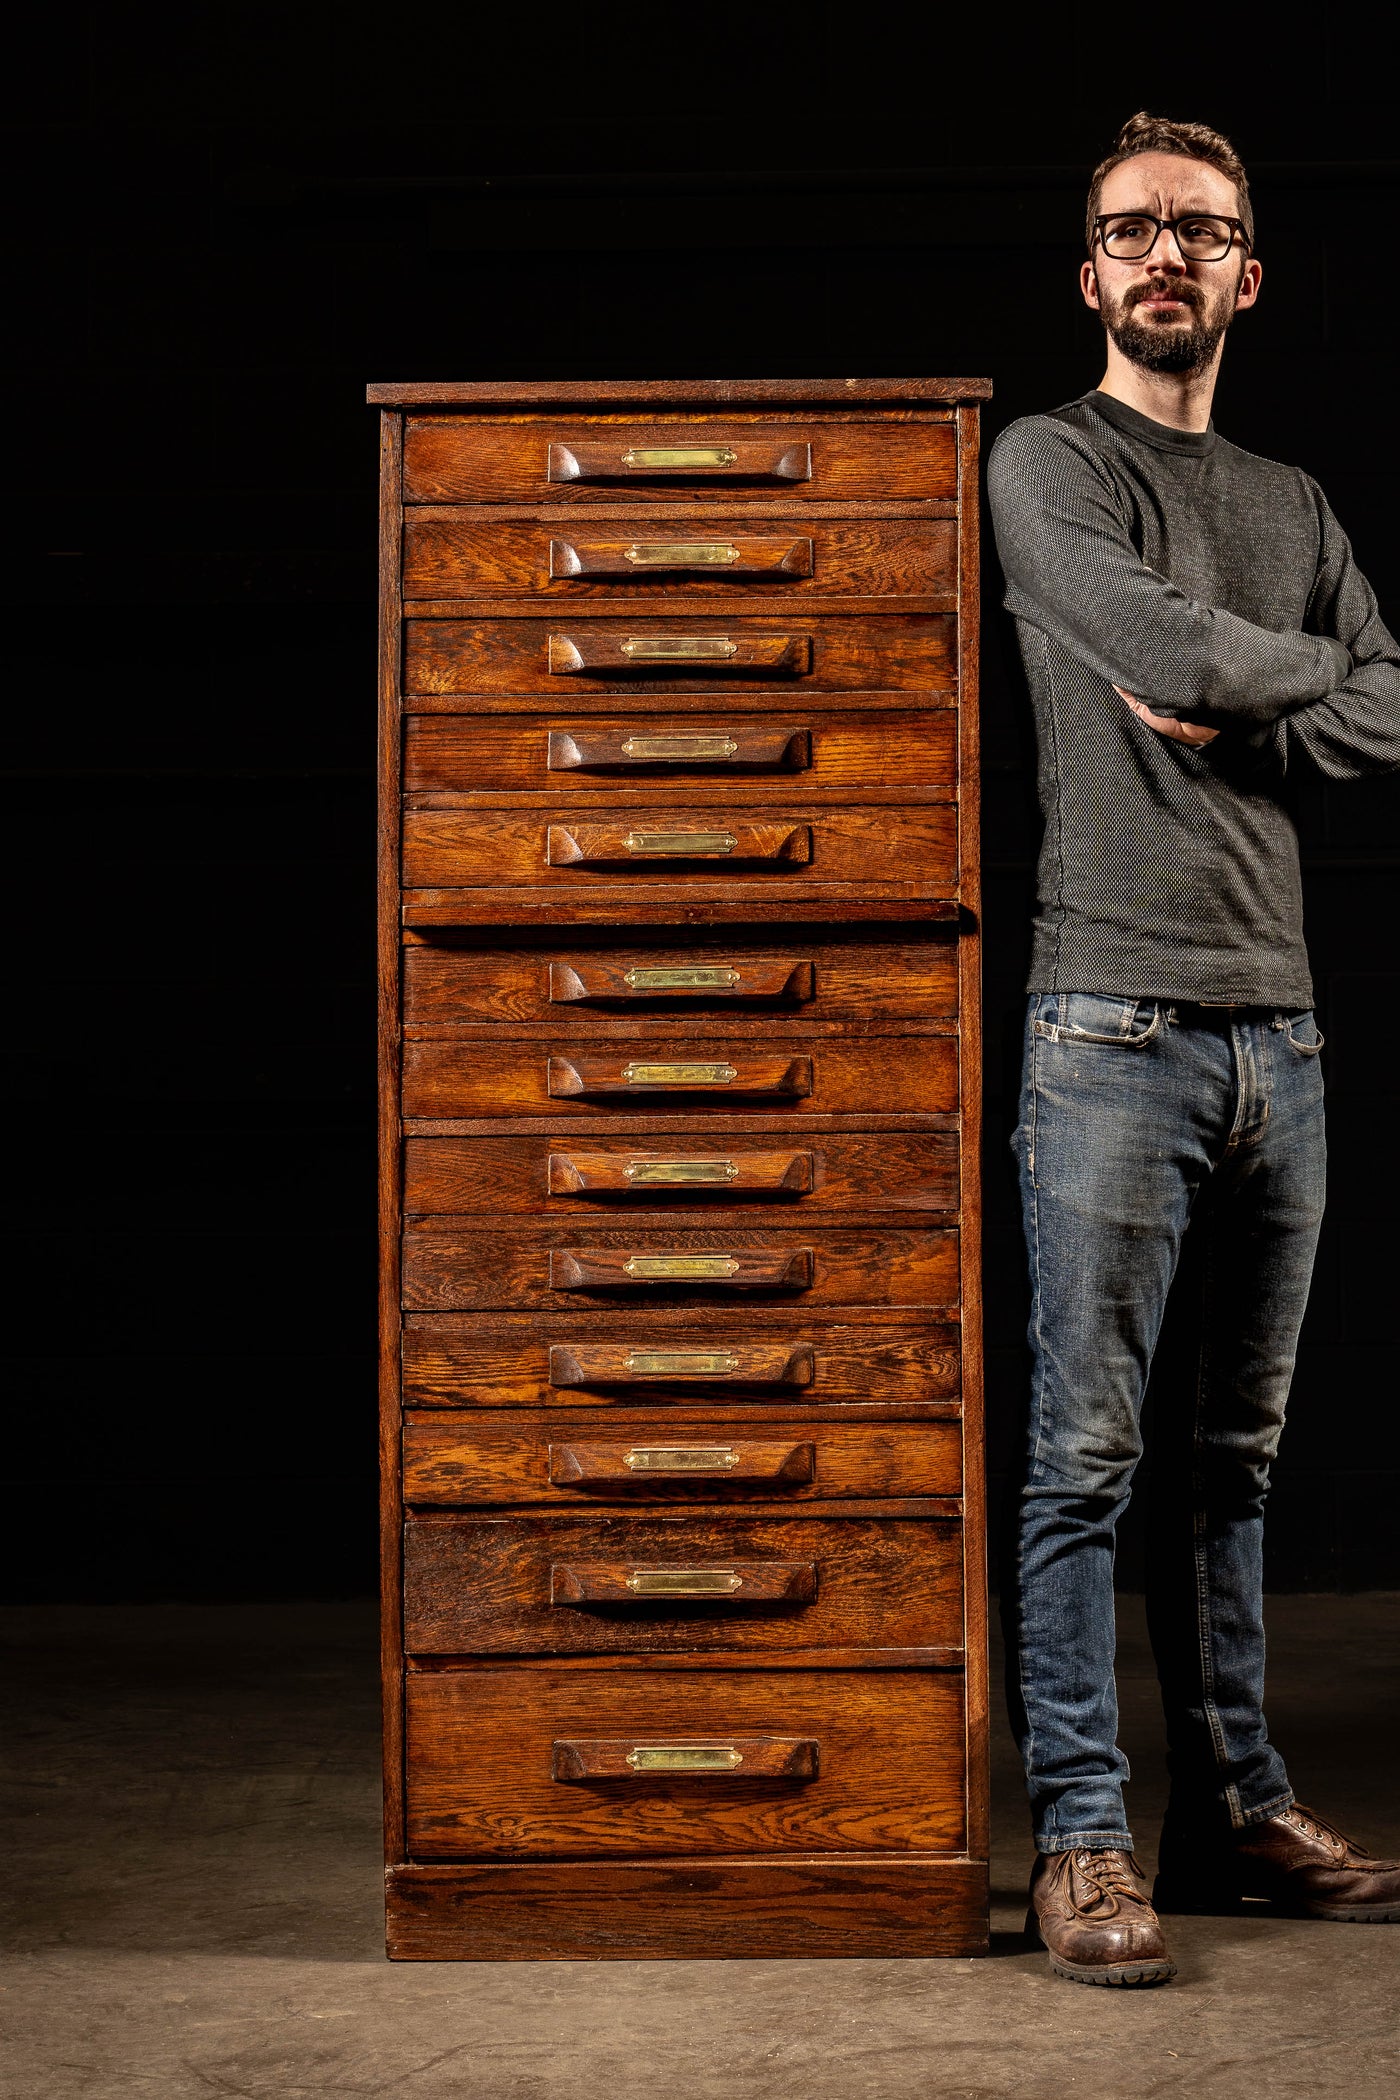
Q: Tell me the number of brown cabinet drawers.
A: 13